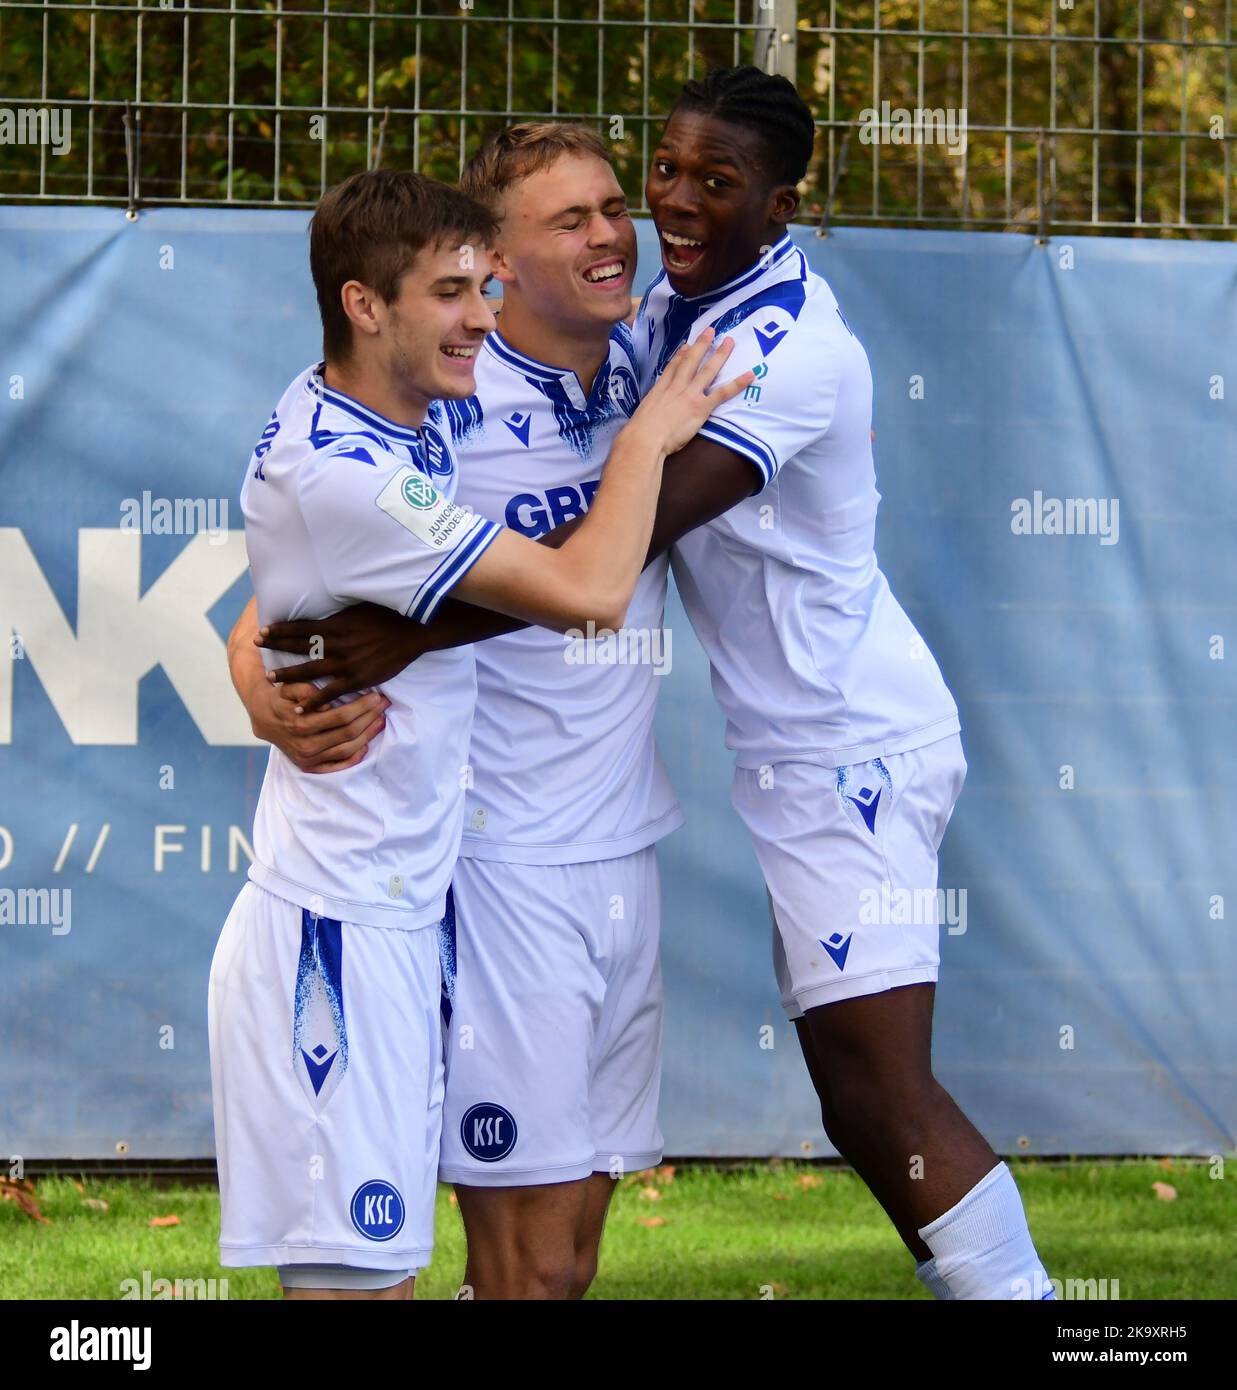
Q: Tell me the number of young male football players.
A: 3